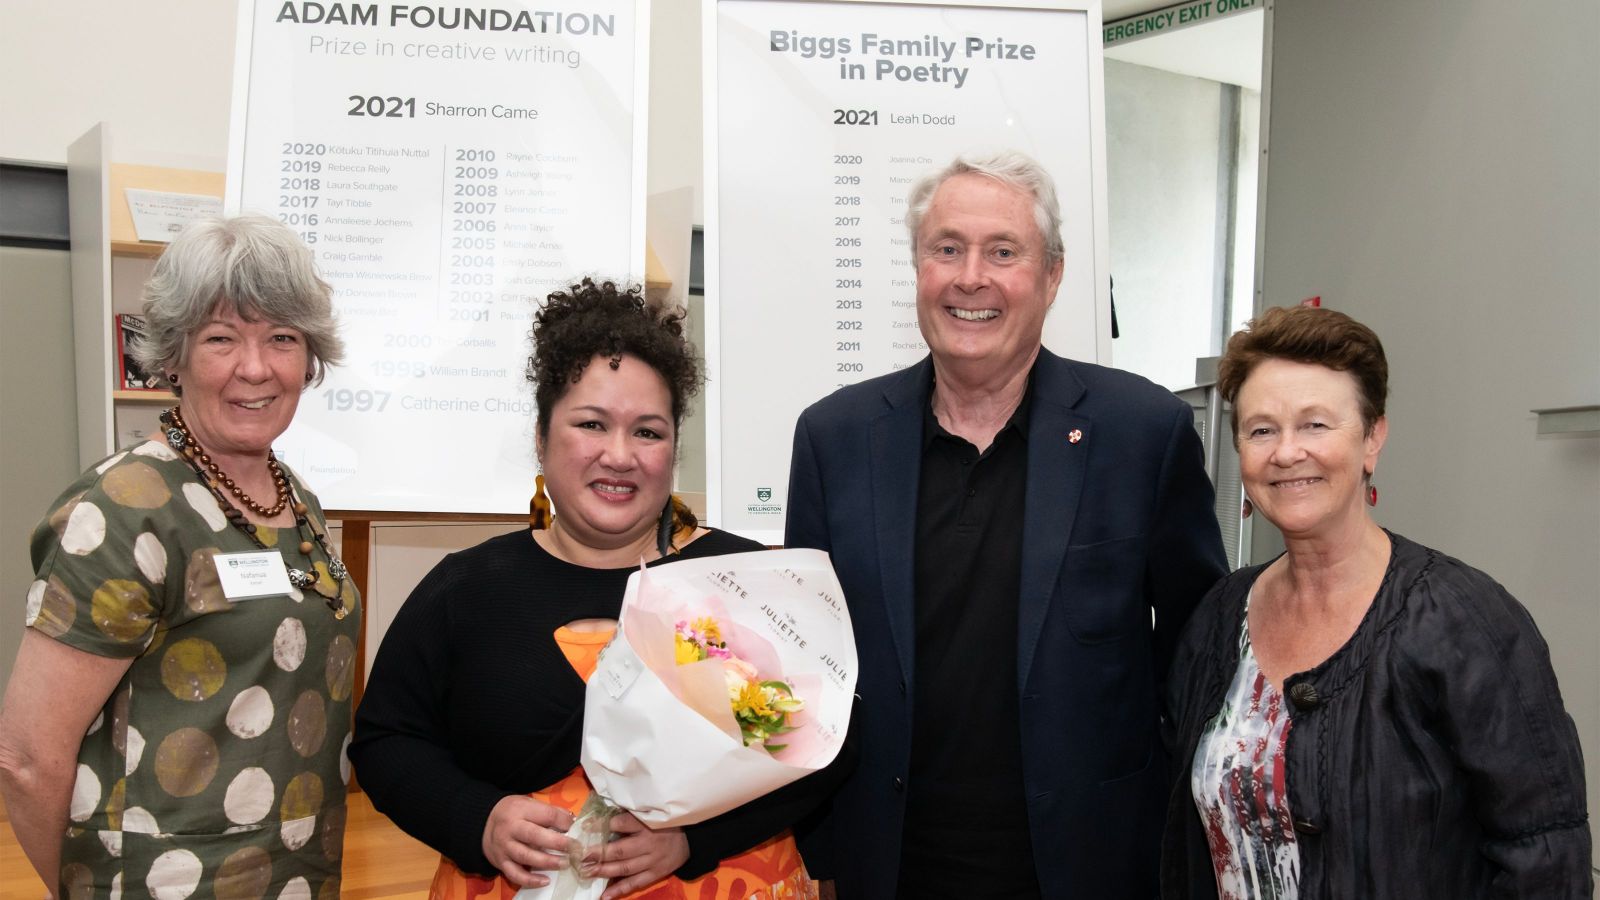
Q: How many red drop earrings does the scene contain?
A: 2